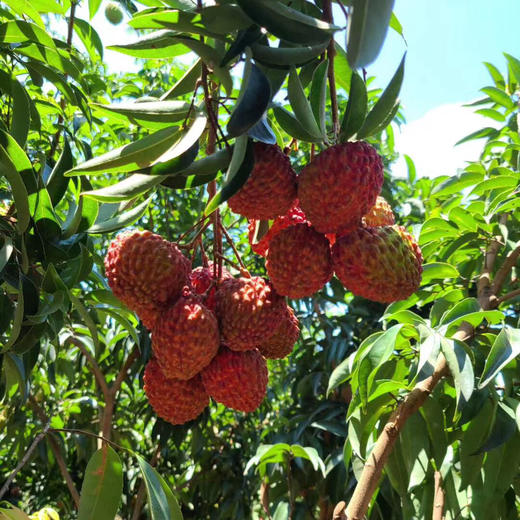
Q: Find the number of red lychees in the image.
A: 14